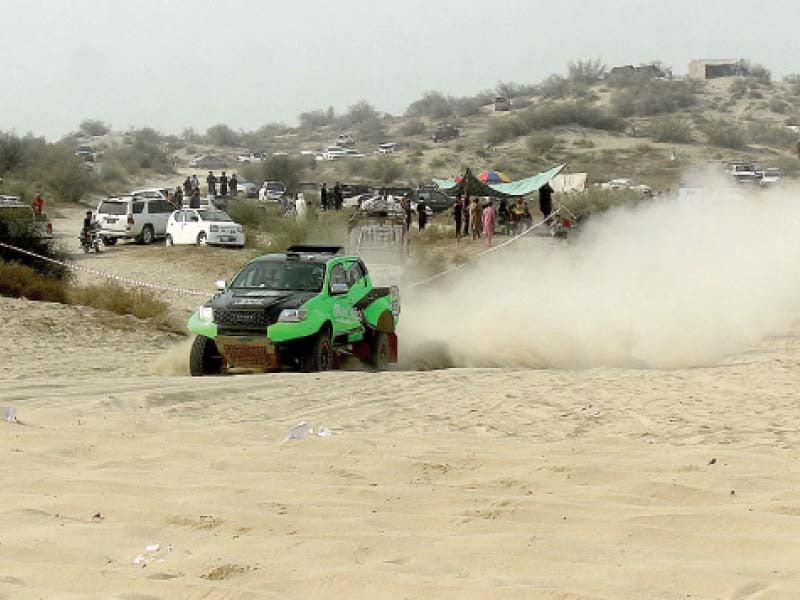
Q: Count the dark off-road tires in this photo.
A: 3